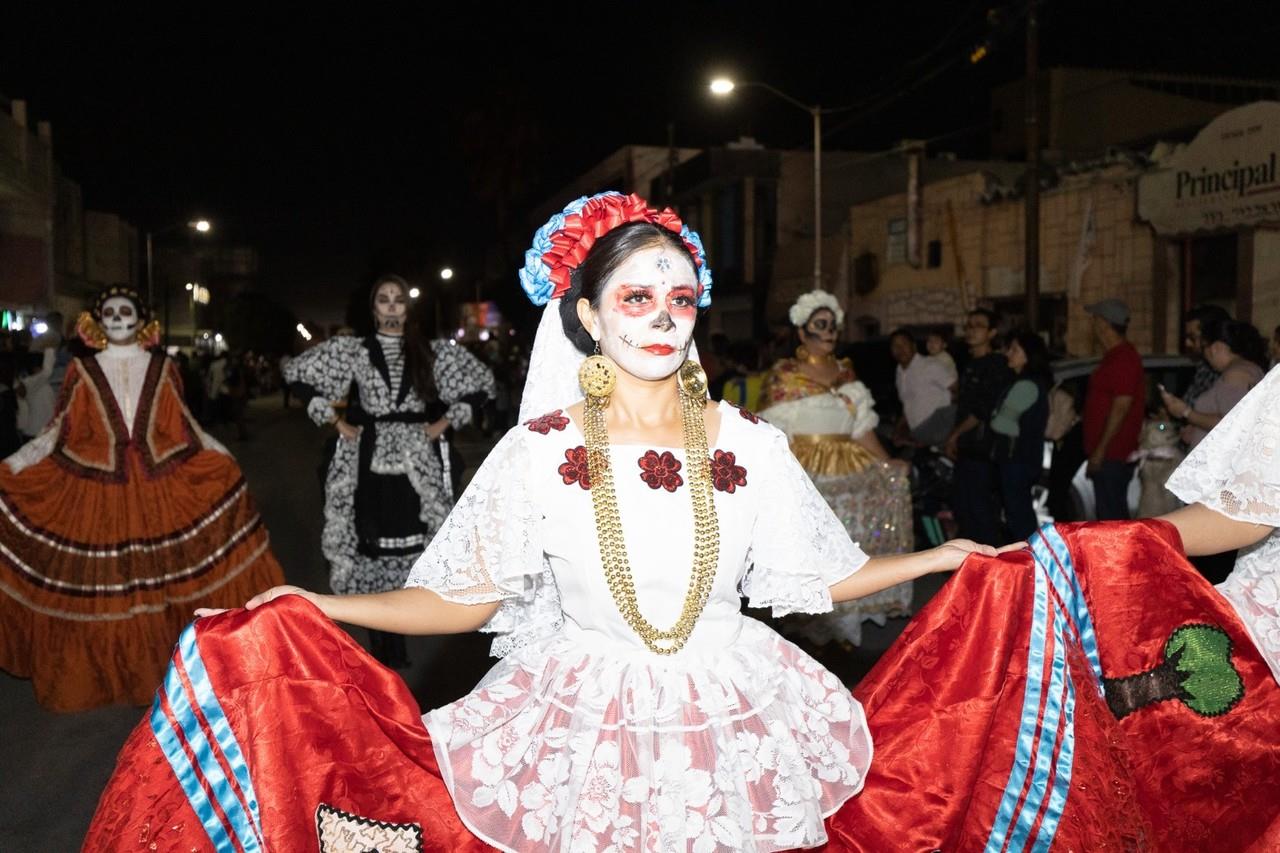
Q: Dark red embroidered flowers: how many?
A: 5